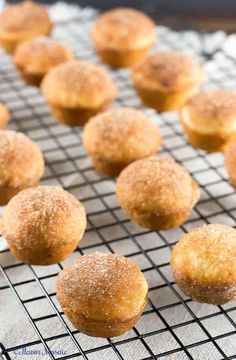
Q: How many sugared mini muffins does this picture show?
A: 14